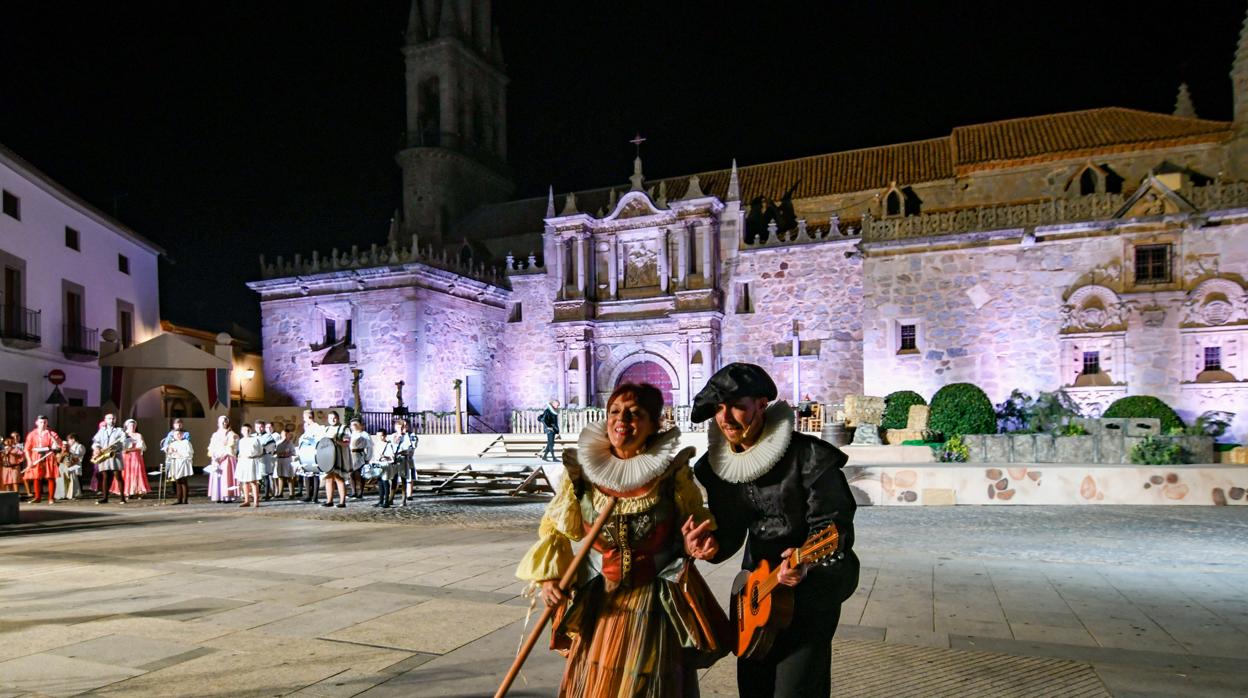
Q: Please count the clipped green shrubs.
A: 3